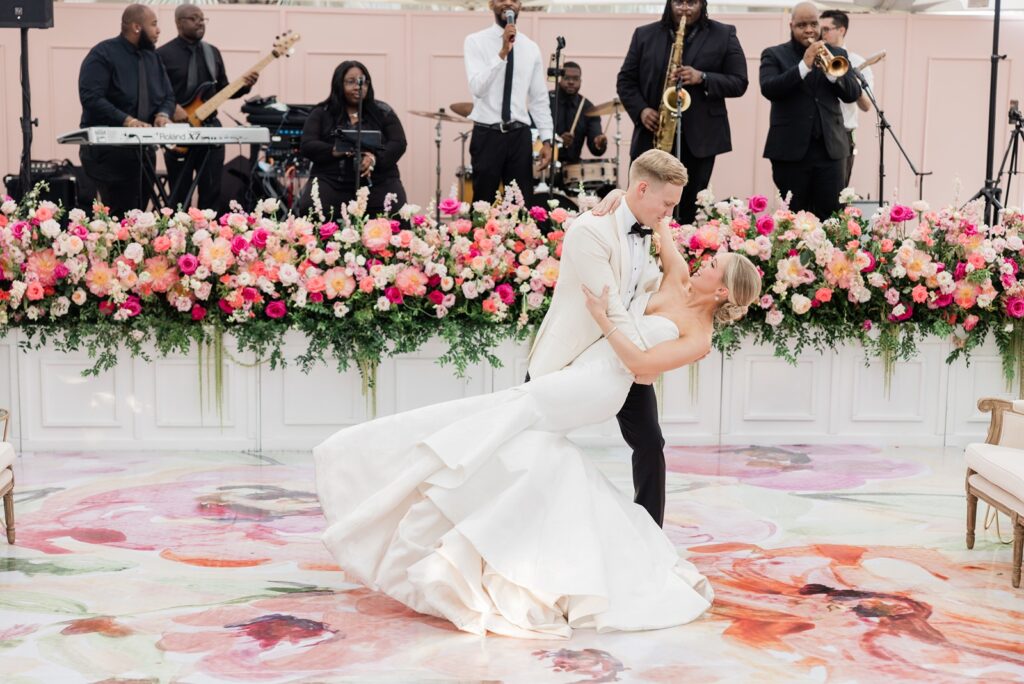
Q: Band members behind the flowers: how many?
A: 8